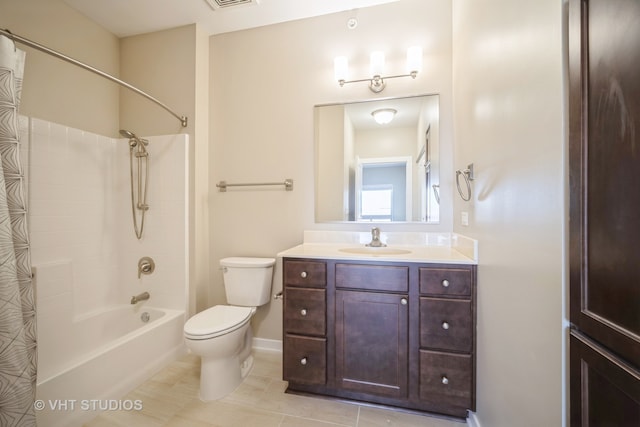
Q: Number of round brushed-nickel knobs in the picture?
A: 7